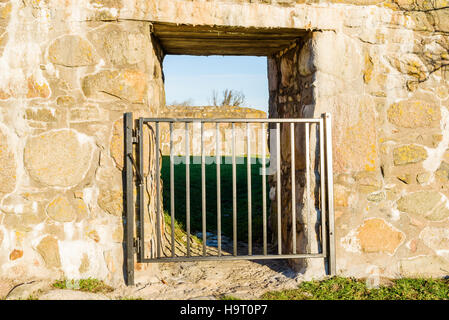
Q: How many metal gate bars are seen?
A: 11